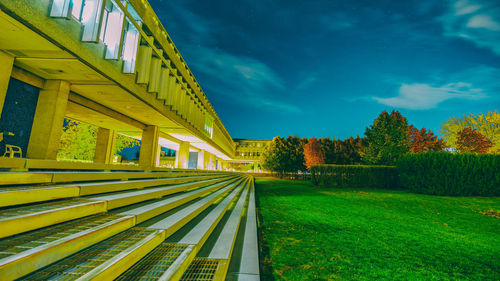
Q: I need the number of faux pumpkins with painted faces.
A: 0